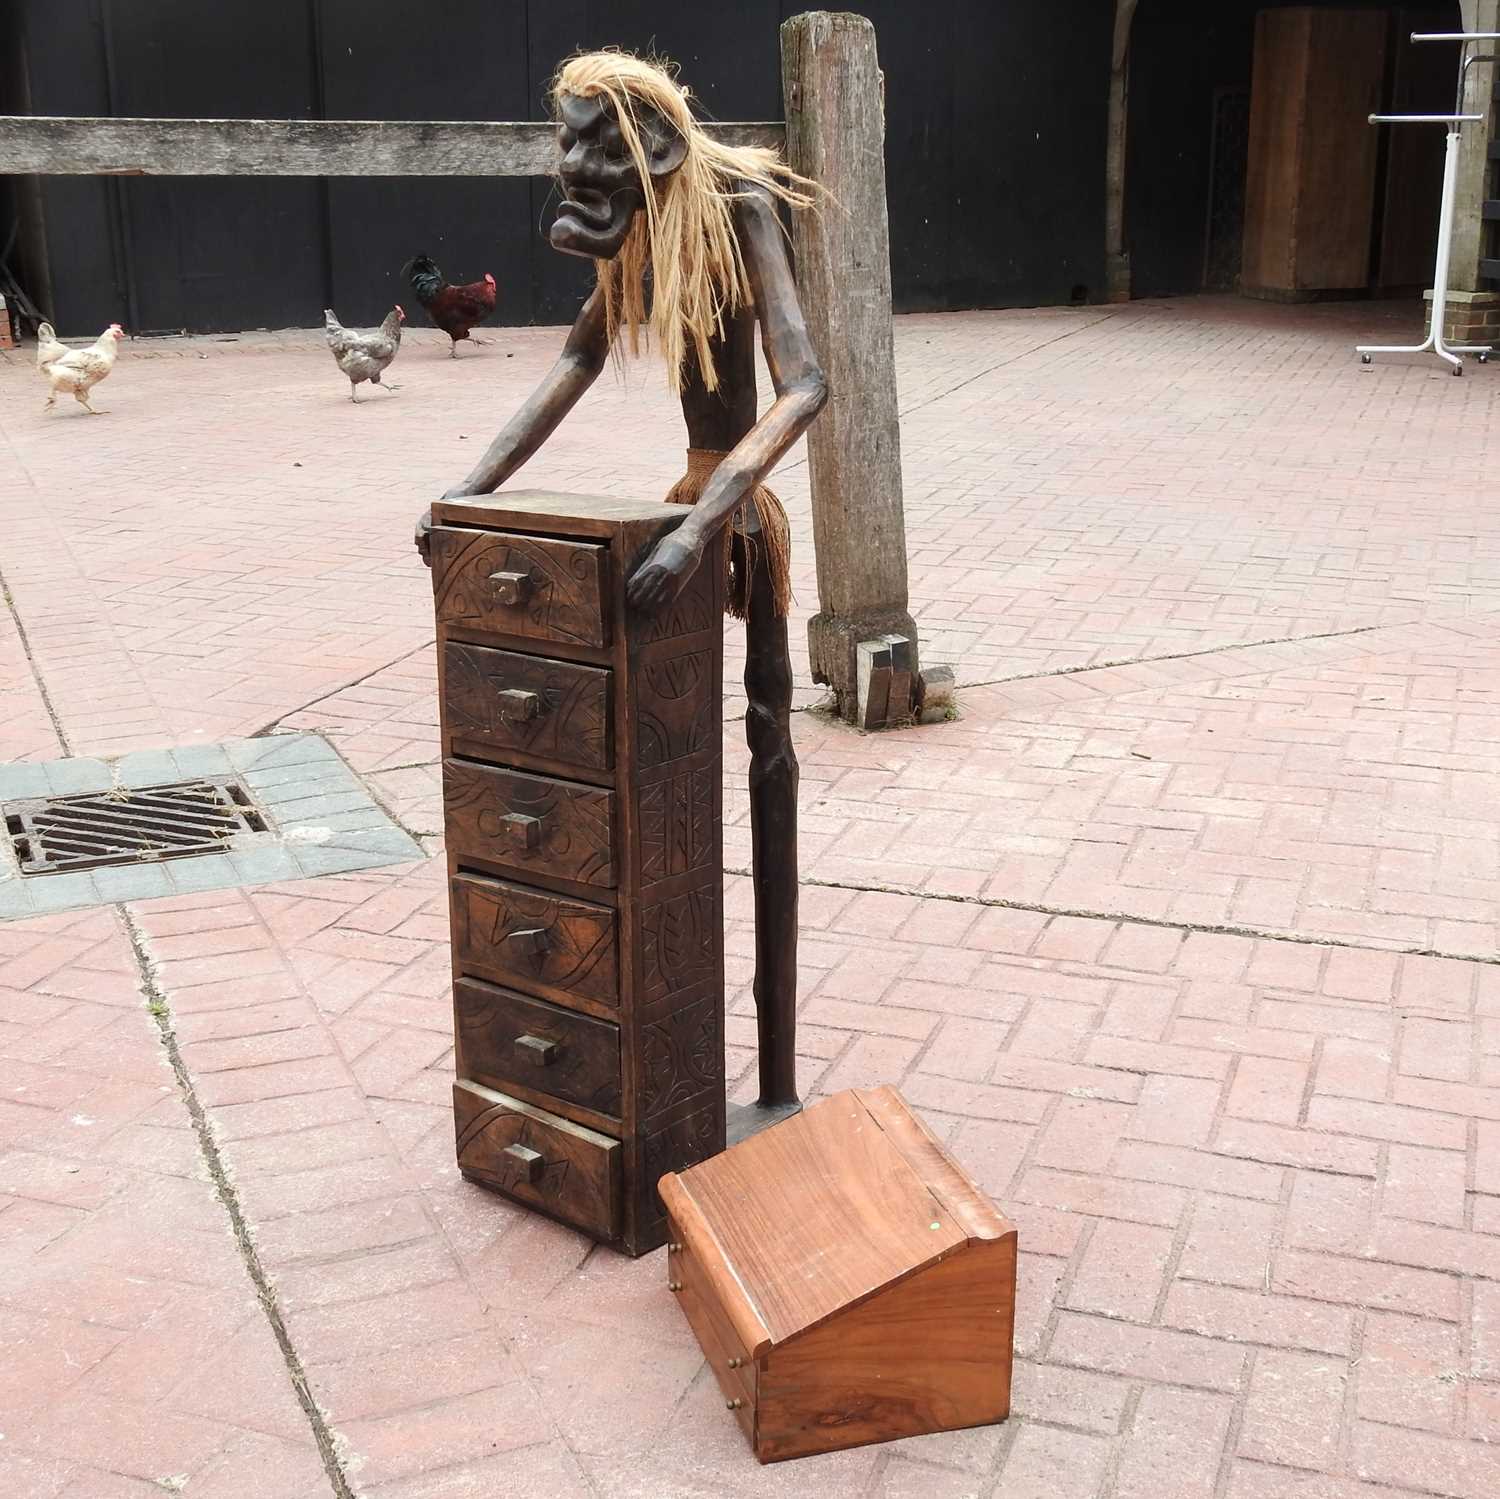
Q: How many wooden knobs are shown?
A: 6